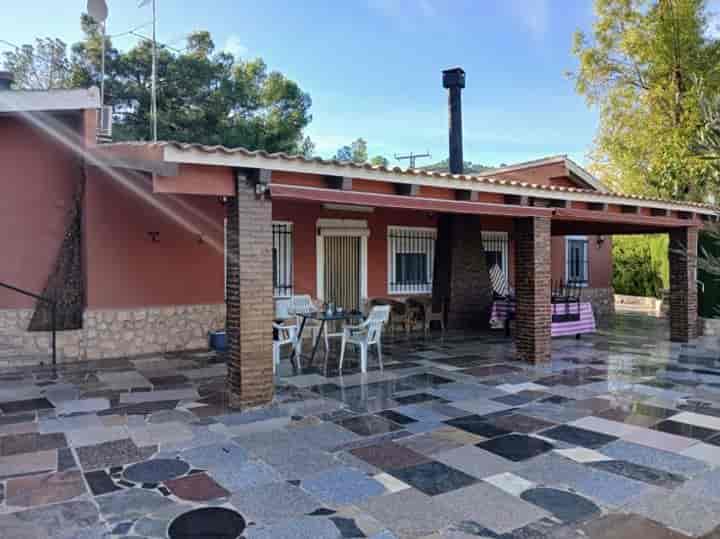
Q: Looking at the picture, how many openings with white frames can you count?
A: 5